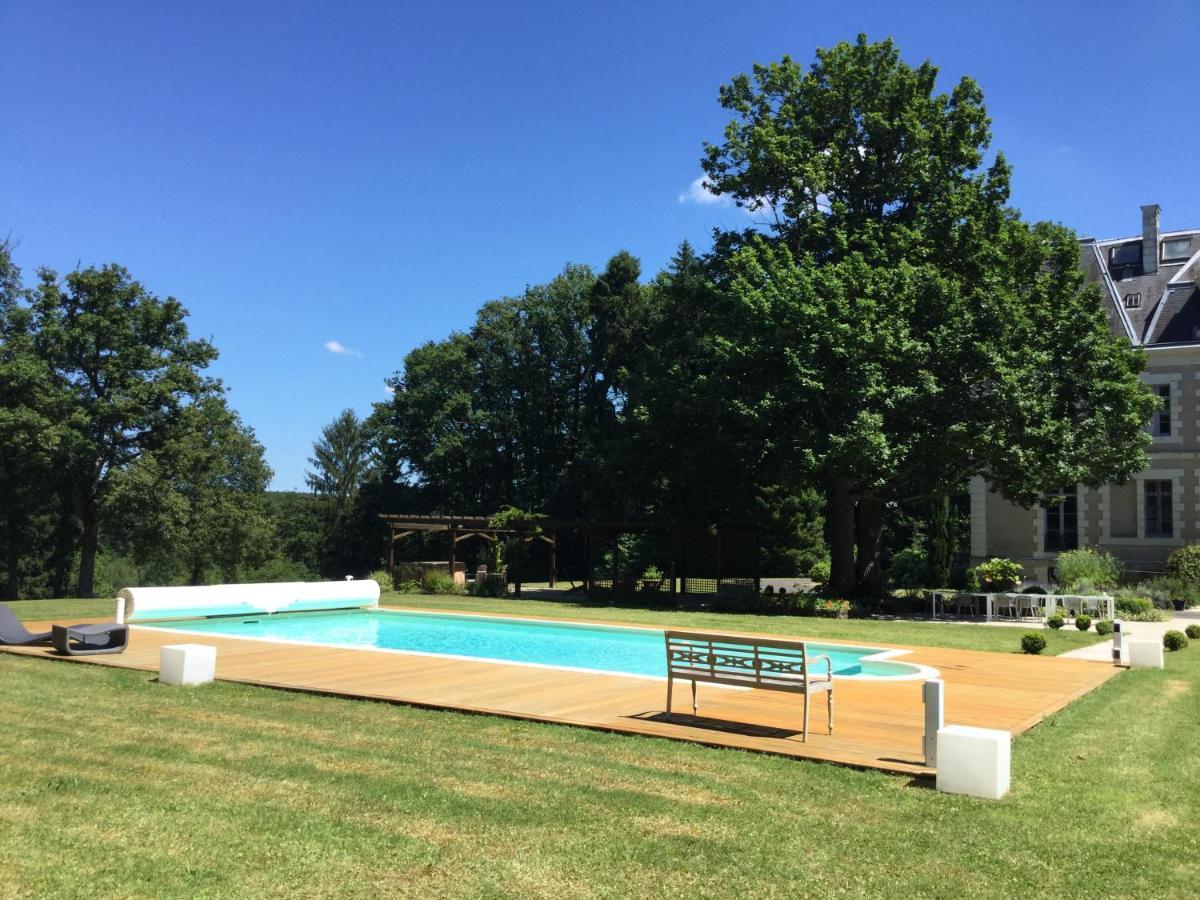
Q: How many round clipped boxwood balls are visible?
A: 6